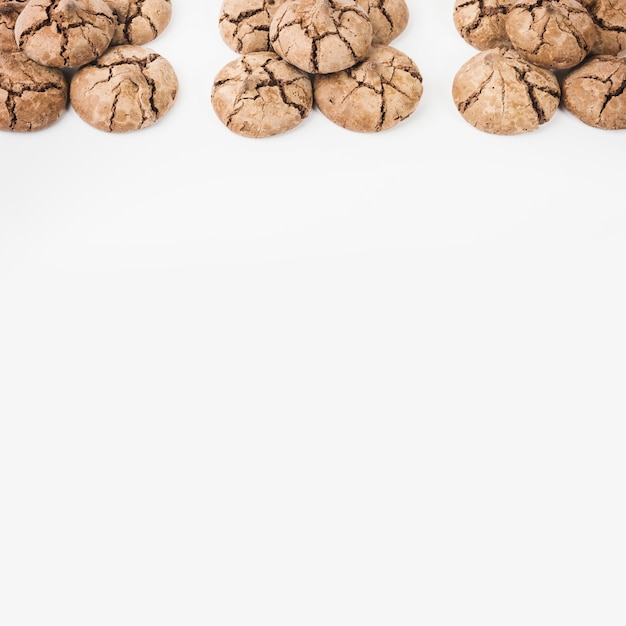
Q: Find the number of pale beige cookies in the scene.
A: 15